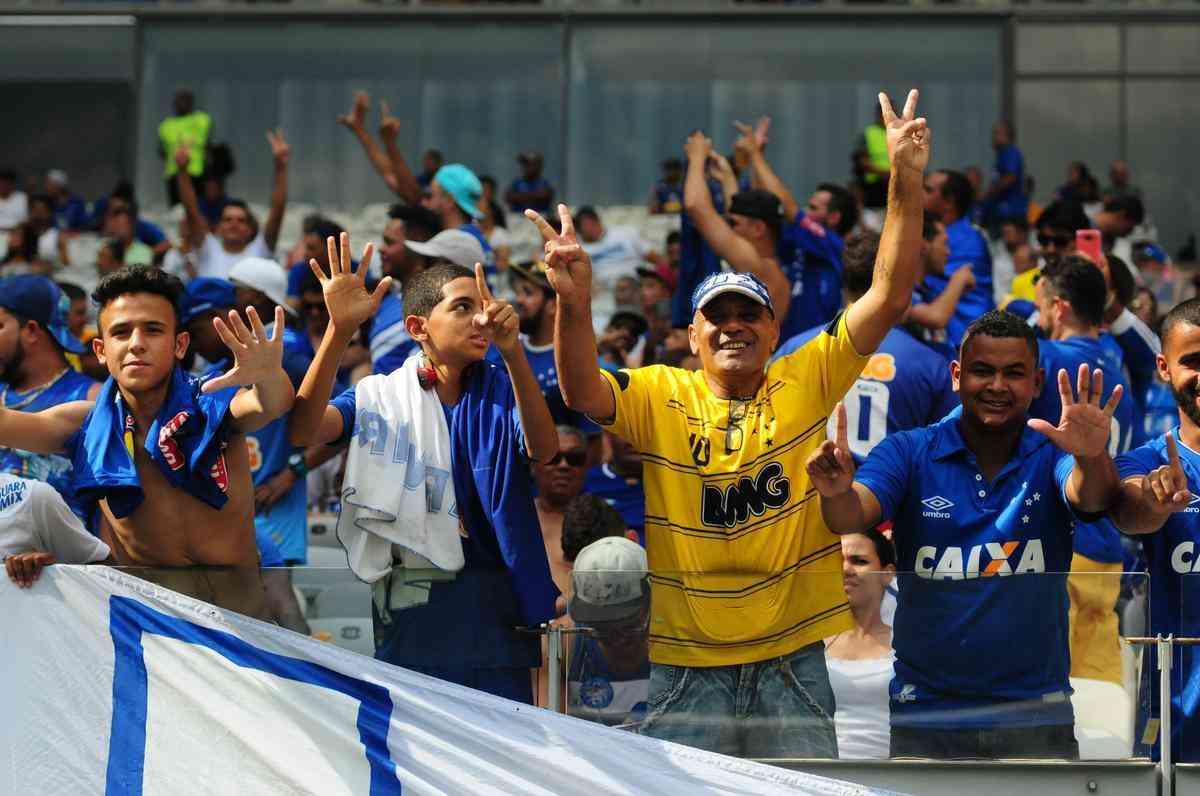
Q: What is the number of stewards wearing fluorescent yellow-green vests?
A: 2